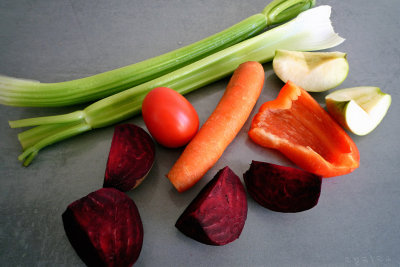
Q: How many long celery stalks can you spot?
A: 2